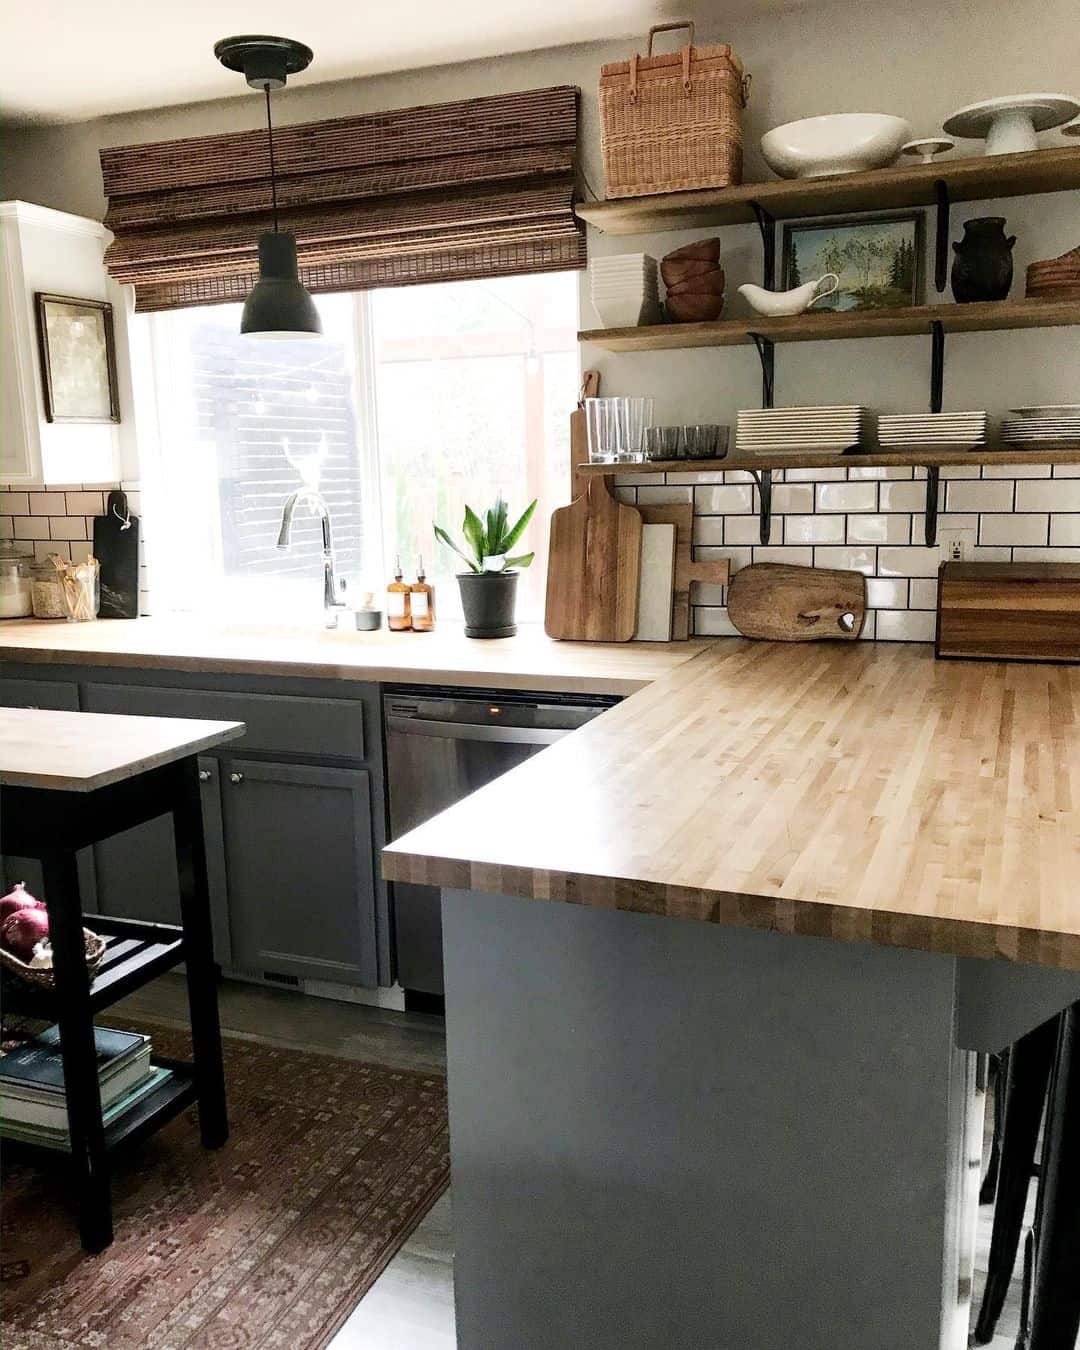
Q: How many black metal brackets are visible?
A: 6